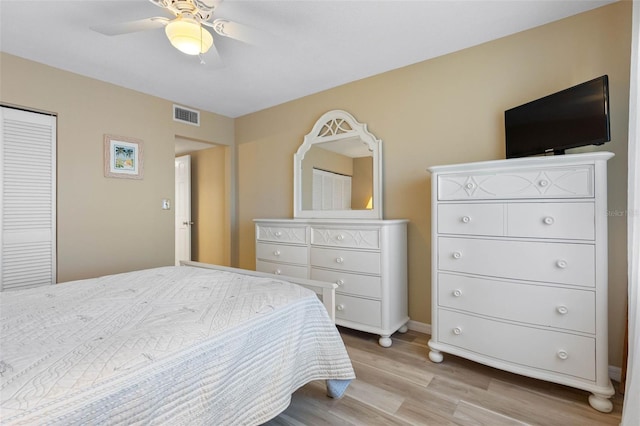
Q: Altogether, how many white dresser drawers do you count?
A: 13